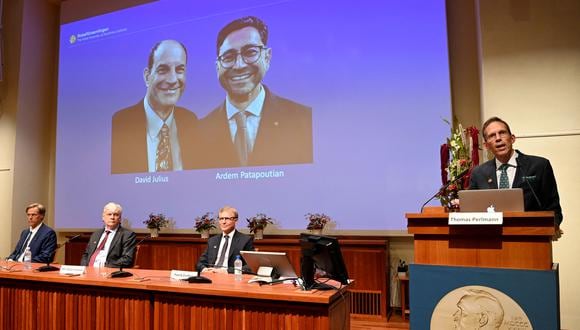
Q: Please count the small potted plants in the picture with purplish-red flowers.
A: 4